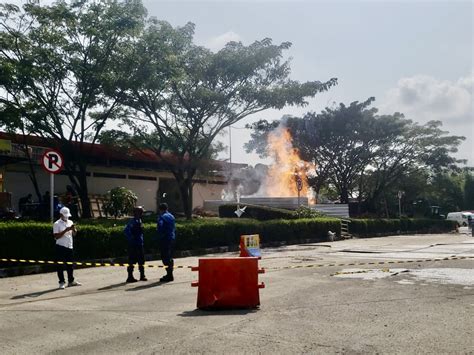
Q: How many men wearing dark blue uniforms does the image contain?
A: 2